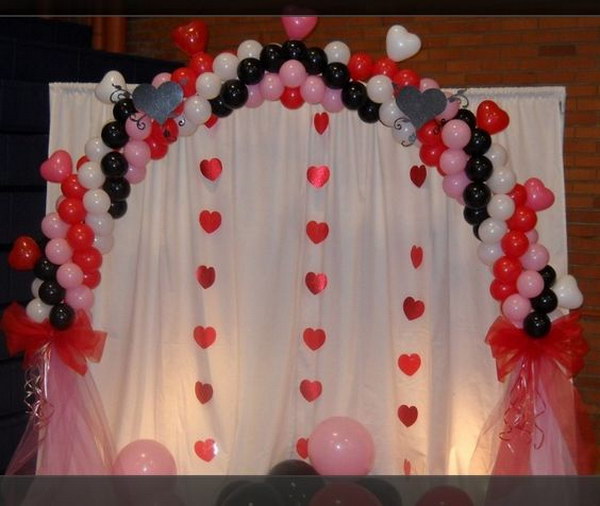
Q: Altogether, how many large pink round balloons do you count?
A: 2